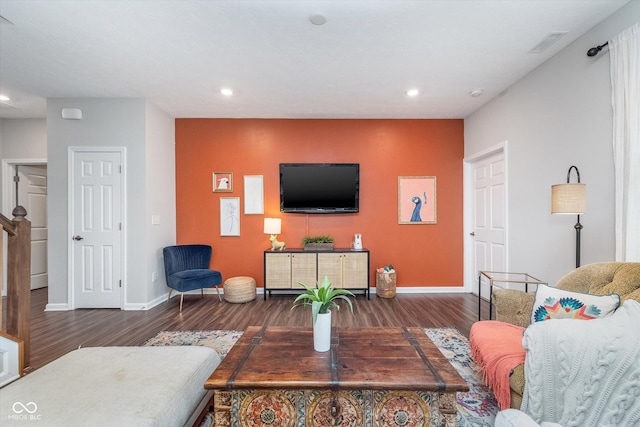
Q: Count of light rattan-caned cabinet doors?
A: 4